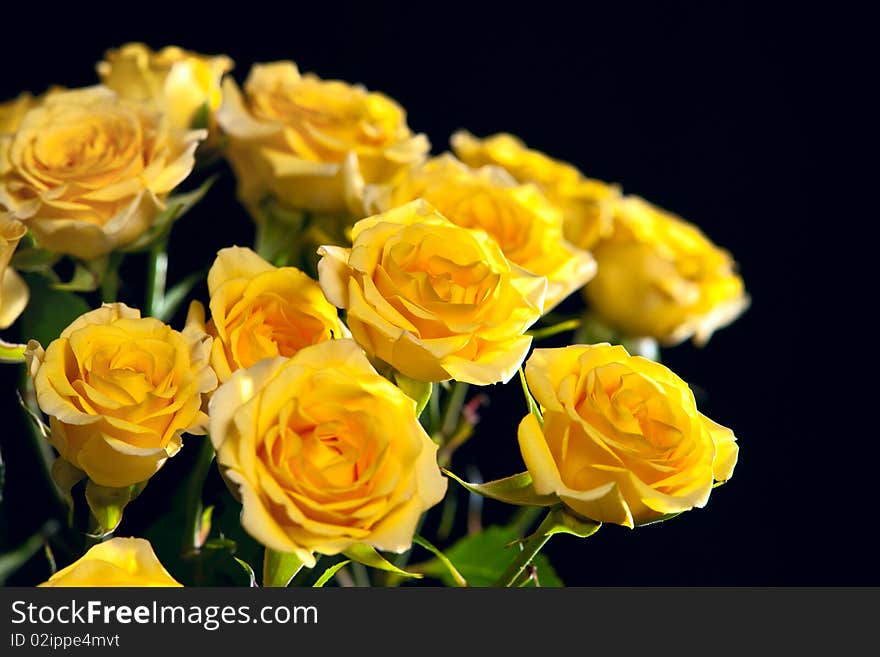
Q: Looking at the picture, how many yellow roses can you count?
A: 14